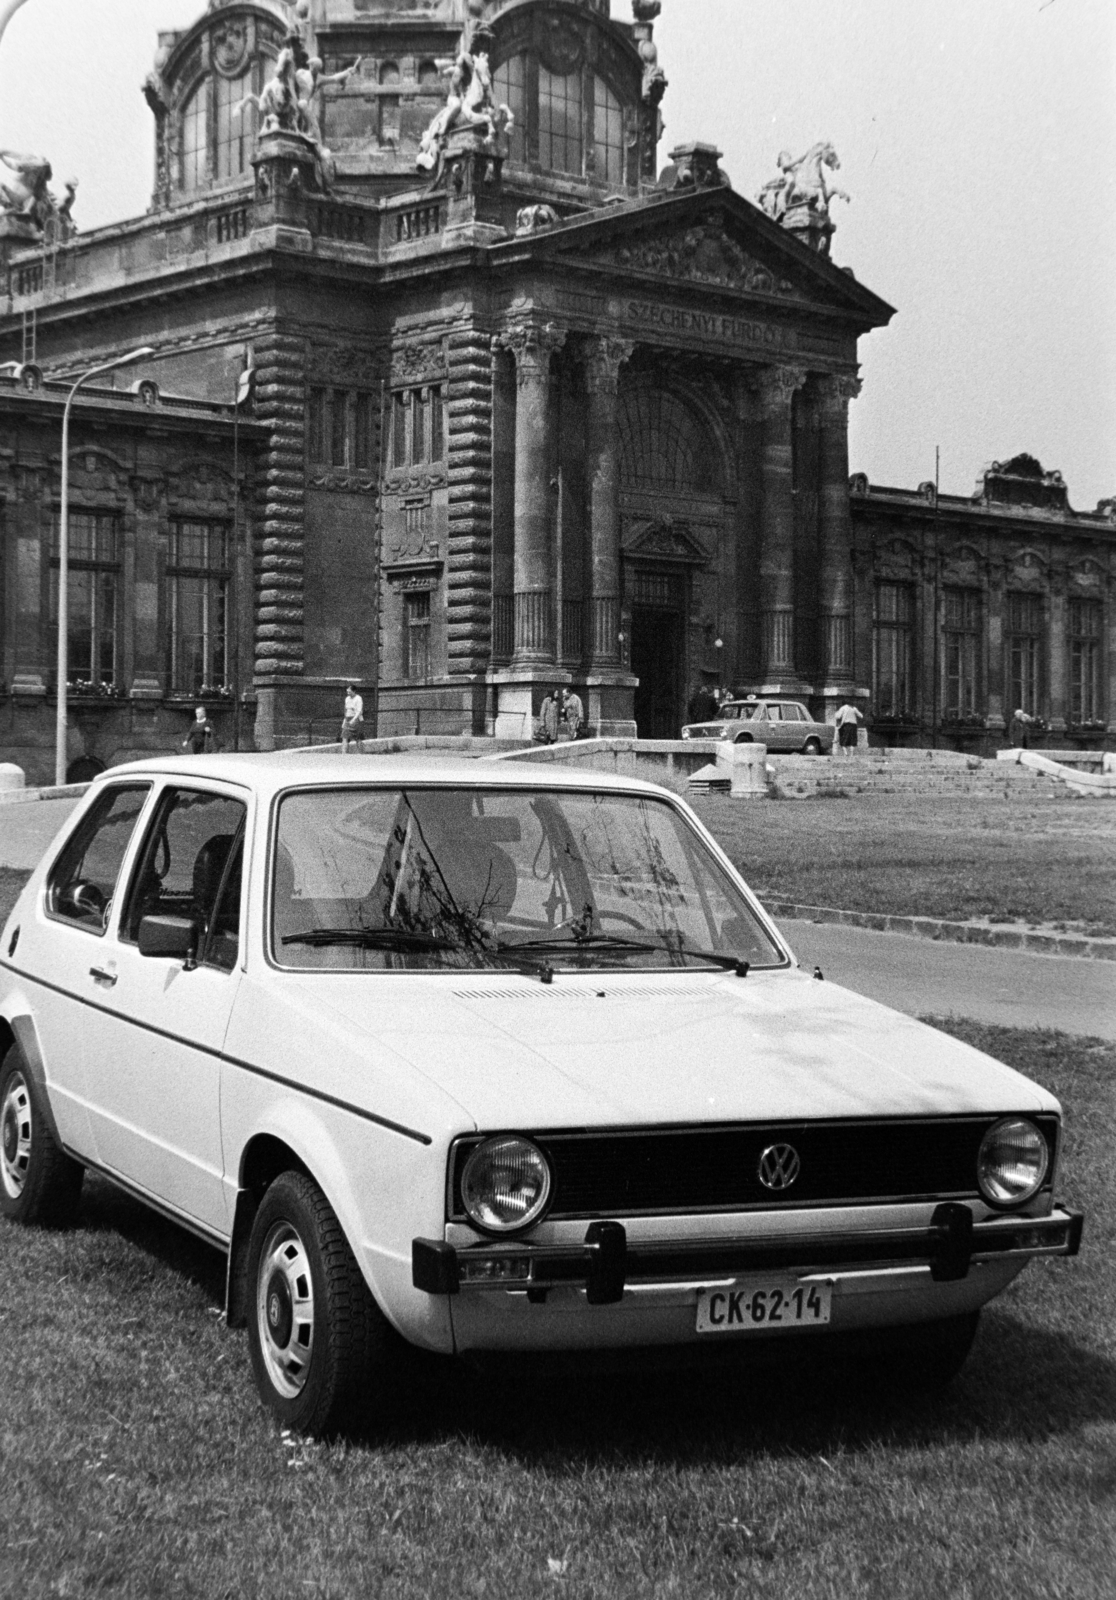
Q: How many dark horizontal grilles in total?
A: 1